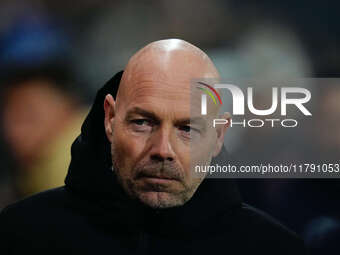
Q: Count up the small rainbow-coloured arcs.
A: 2